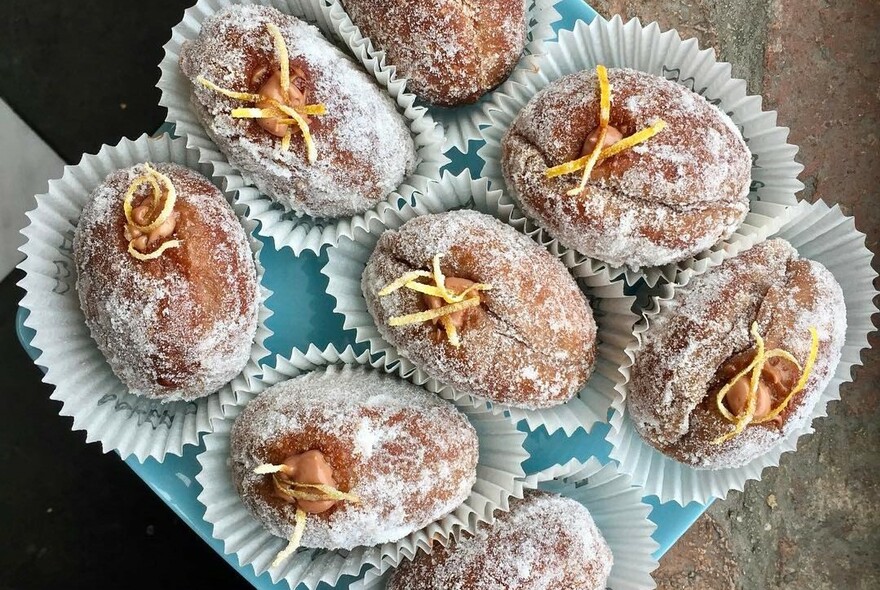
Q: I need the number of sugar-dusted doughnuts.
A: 8